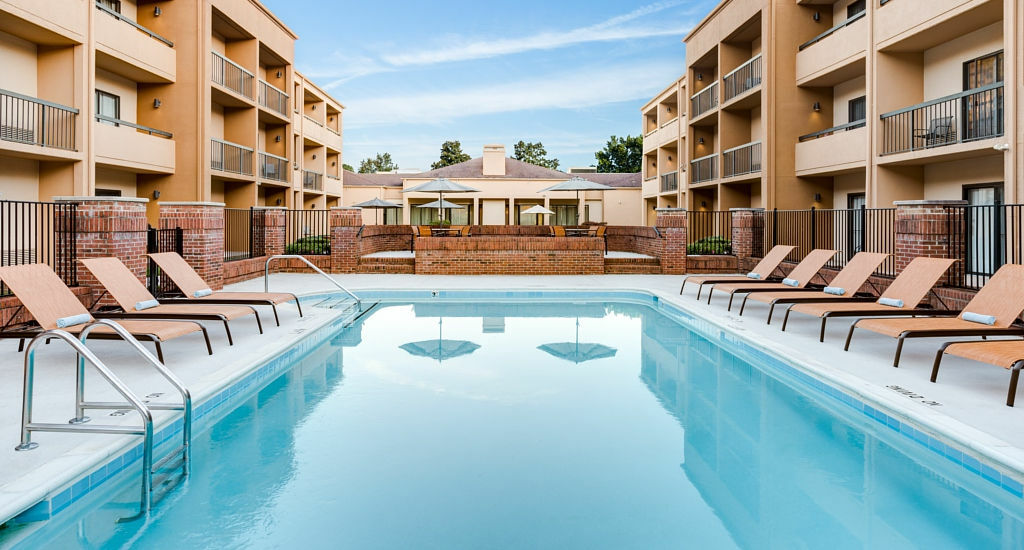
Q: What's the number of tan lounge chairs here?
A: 9